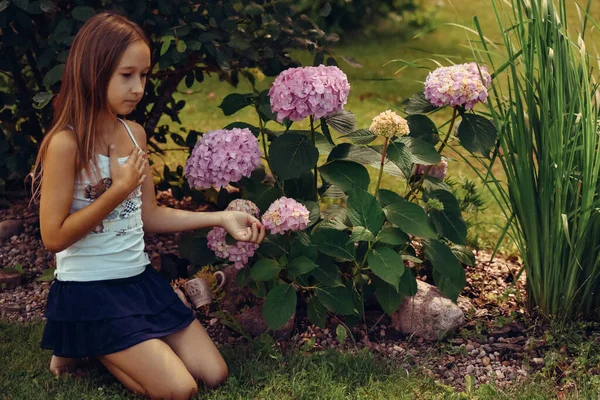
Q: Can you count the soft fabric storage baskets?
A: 0